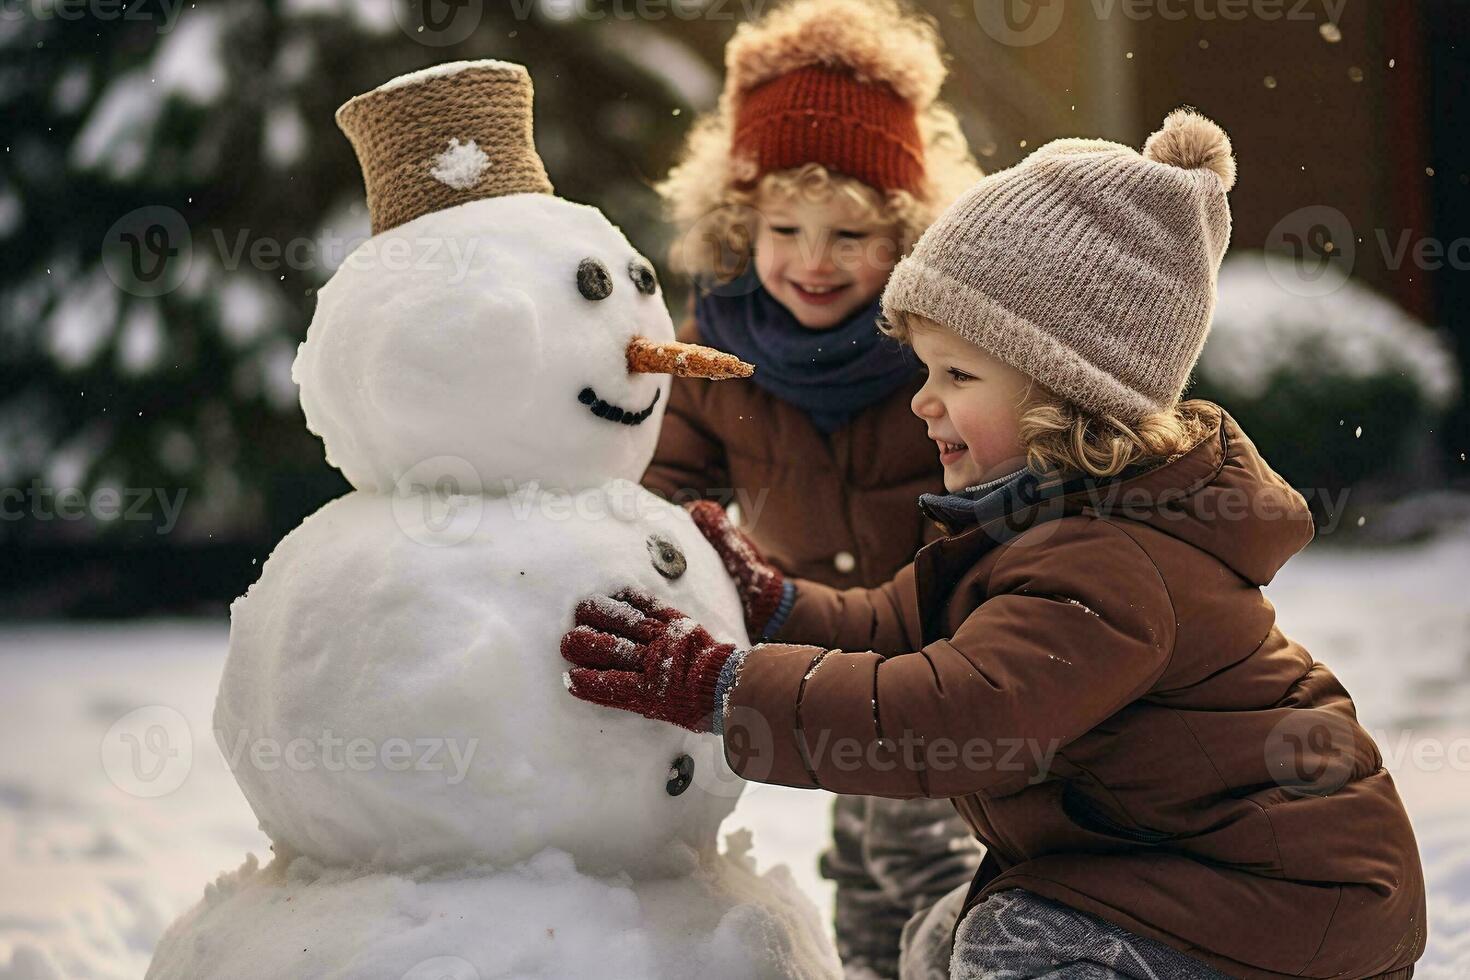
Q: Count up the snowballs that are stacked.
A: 3